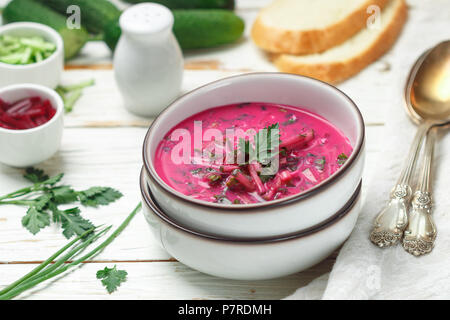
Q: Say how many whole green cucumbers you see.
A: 4